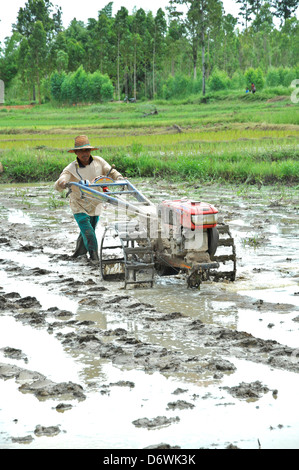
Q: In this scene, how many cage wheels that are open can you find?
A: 2